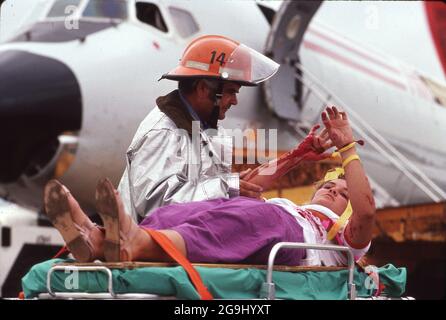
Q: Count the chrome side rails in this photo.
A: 2